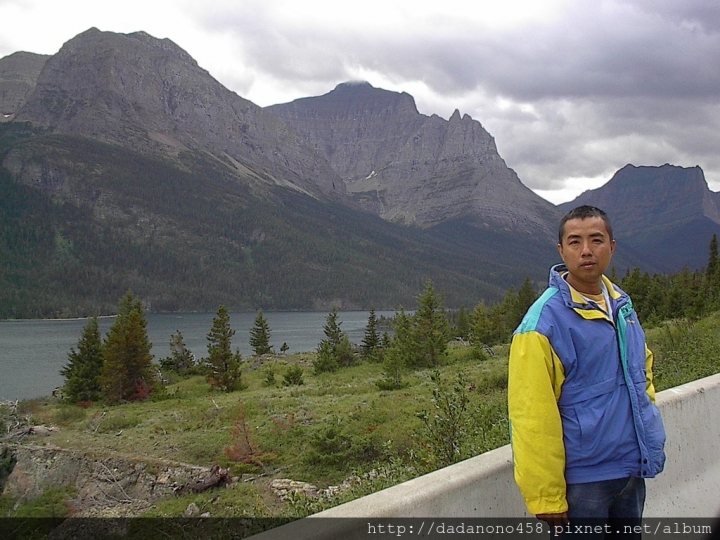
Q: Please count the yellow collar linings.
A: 2